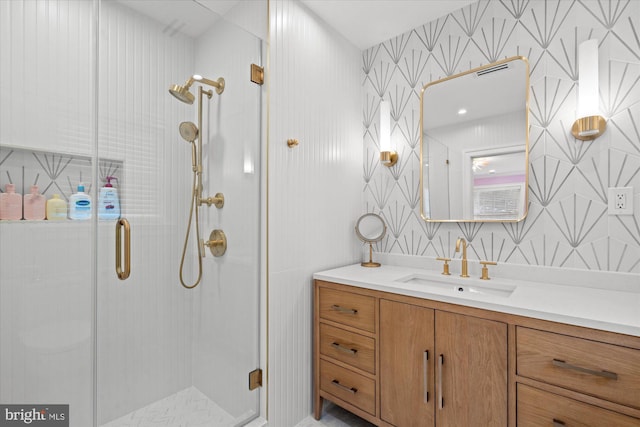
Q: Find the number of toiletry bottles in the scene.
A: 5